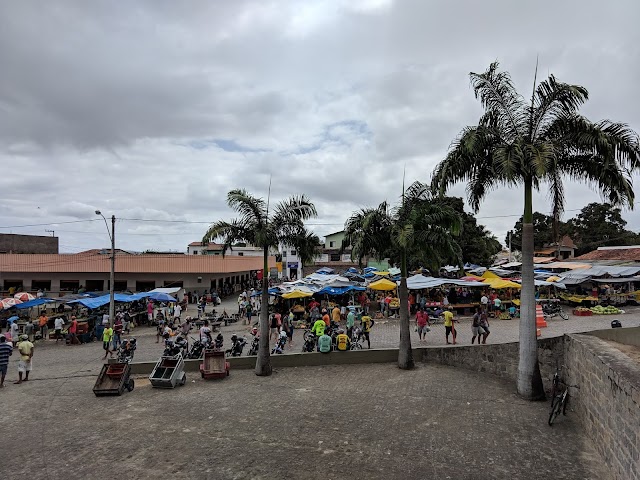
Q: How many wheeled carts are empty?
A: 3